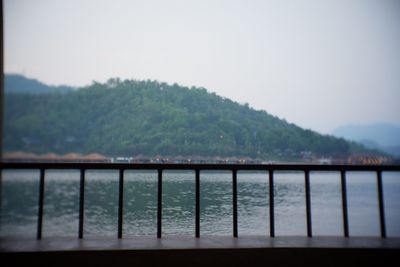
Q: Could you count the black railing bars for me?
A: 10